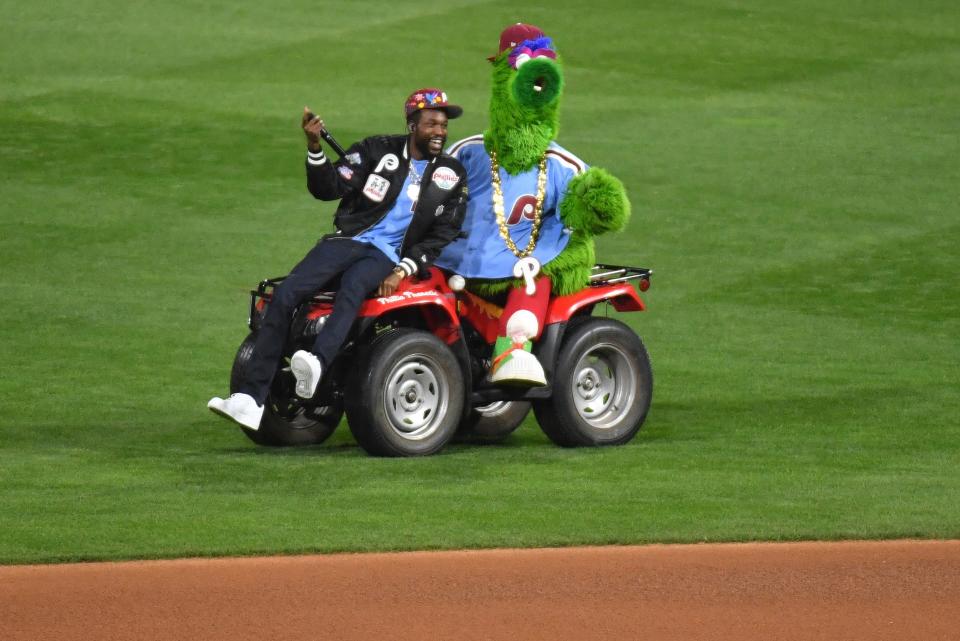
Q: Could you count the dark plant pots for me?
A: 0